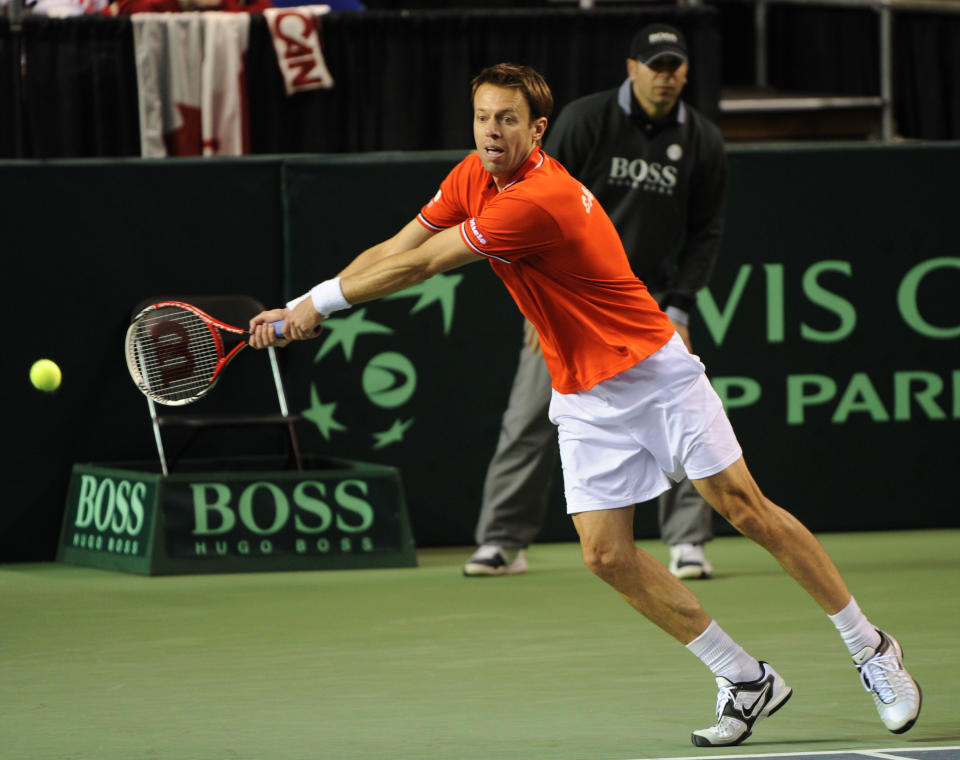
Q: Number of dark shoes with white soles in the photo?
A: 2